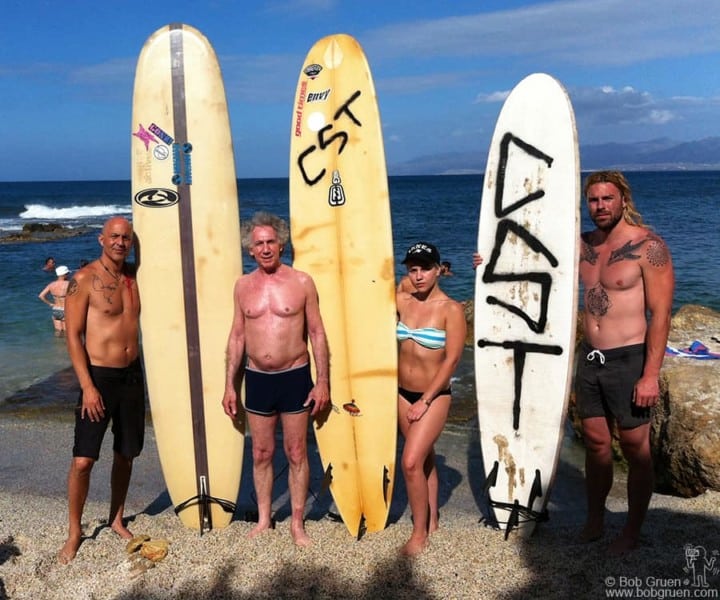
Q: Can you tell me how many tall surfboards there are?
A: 3